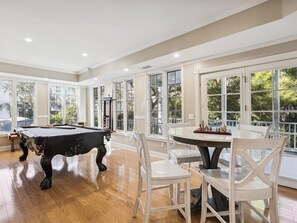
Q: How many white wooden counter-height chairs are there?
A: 4